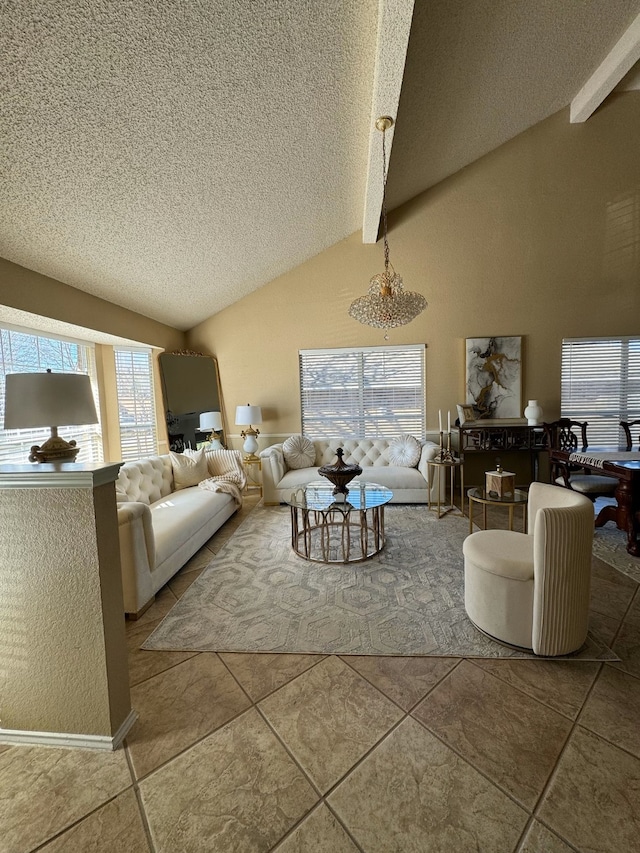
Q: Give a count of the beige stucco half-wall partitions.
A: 1